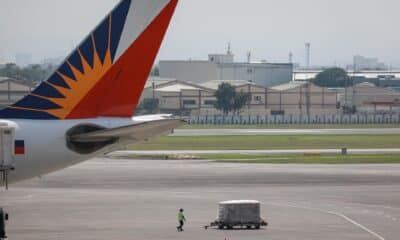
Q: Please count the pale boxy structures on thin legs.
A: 1